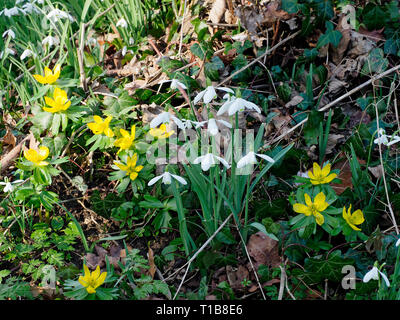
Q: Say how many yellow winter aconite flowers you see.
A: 11